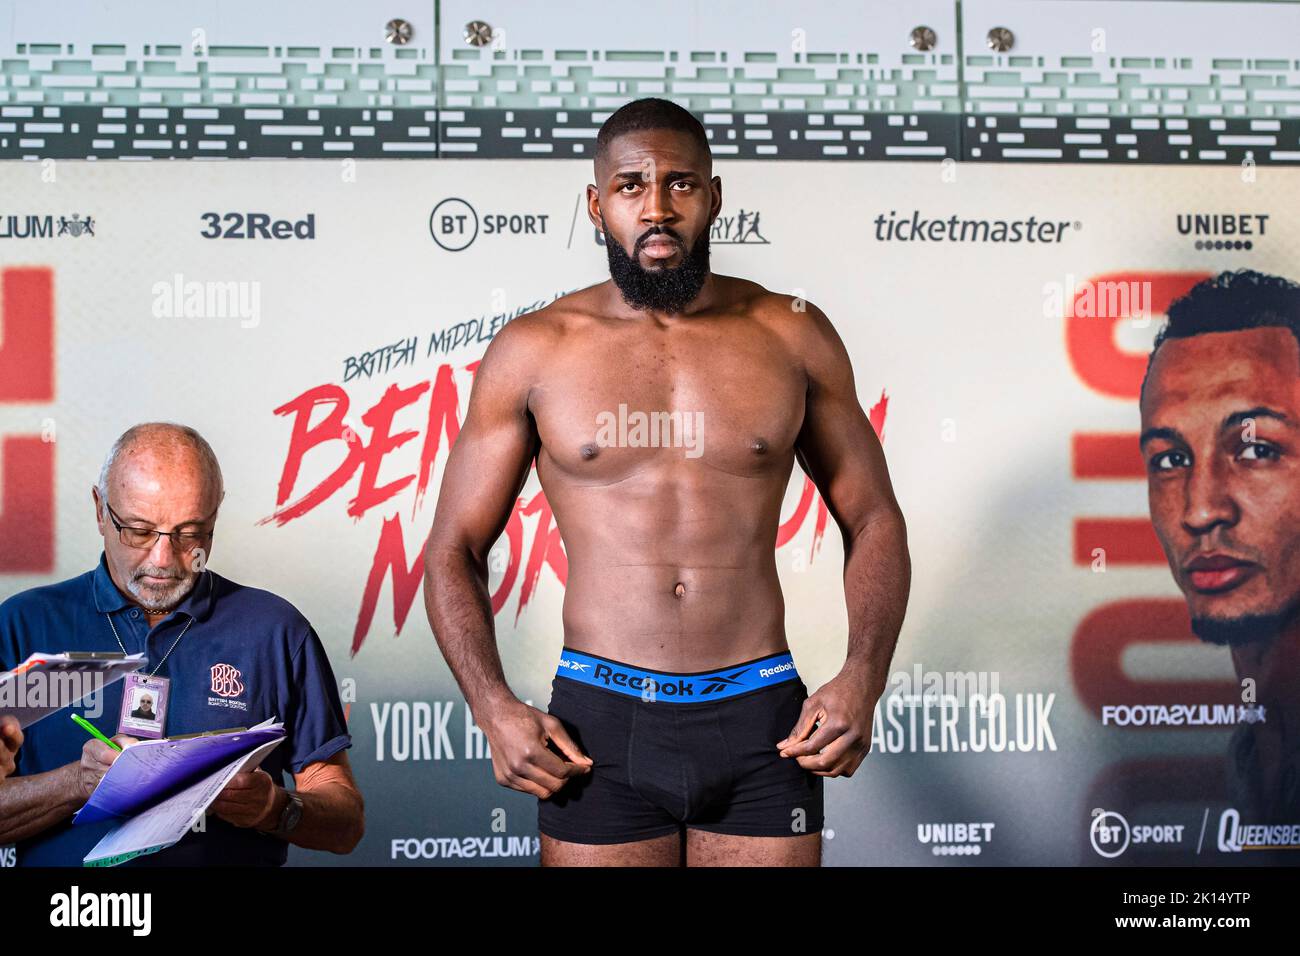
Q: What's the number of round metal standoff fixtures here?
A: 4